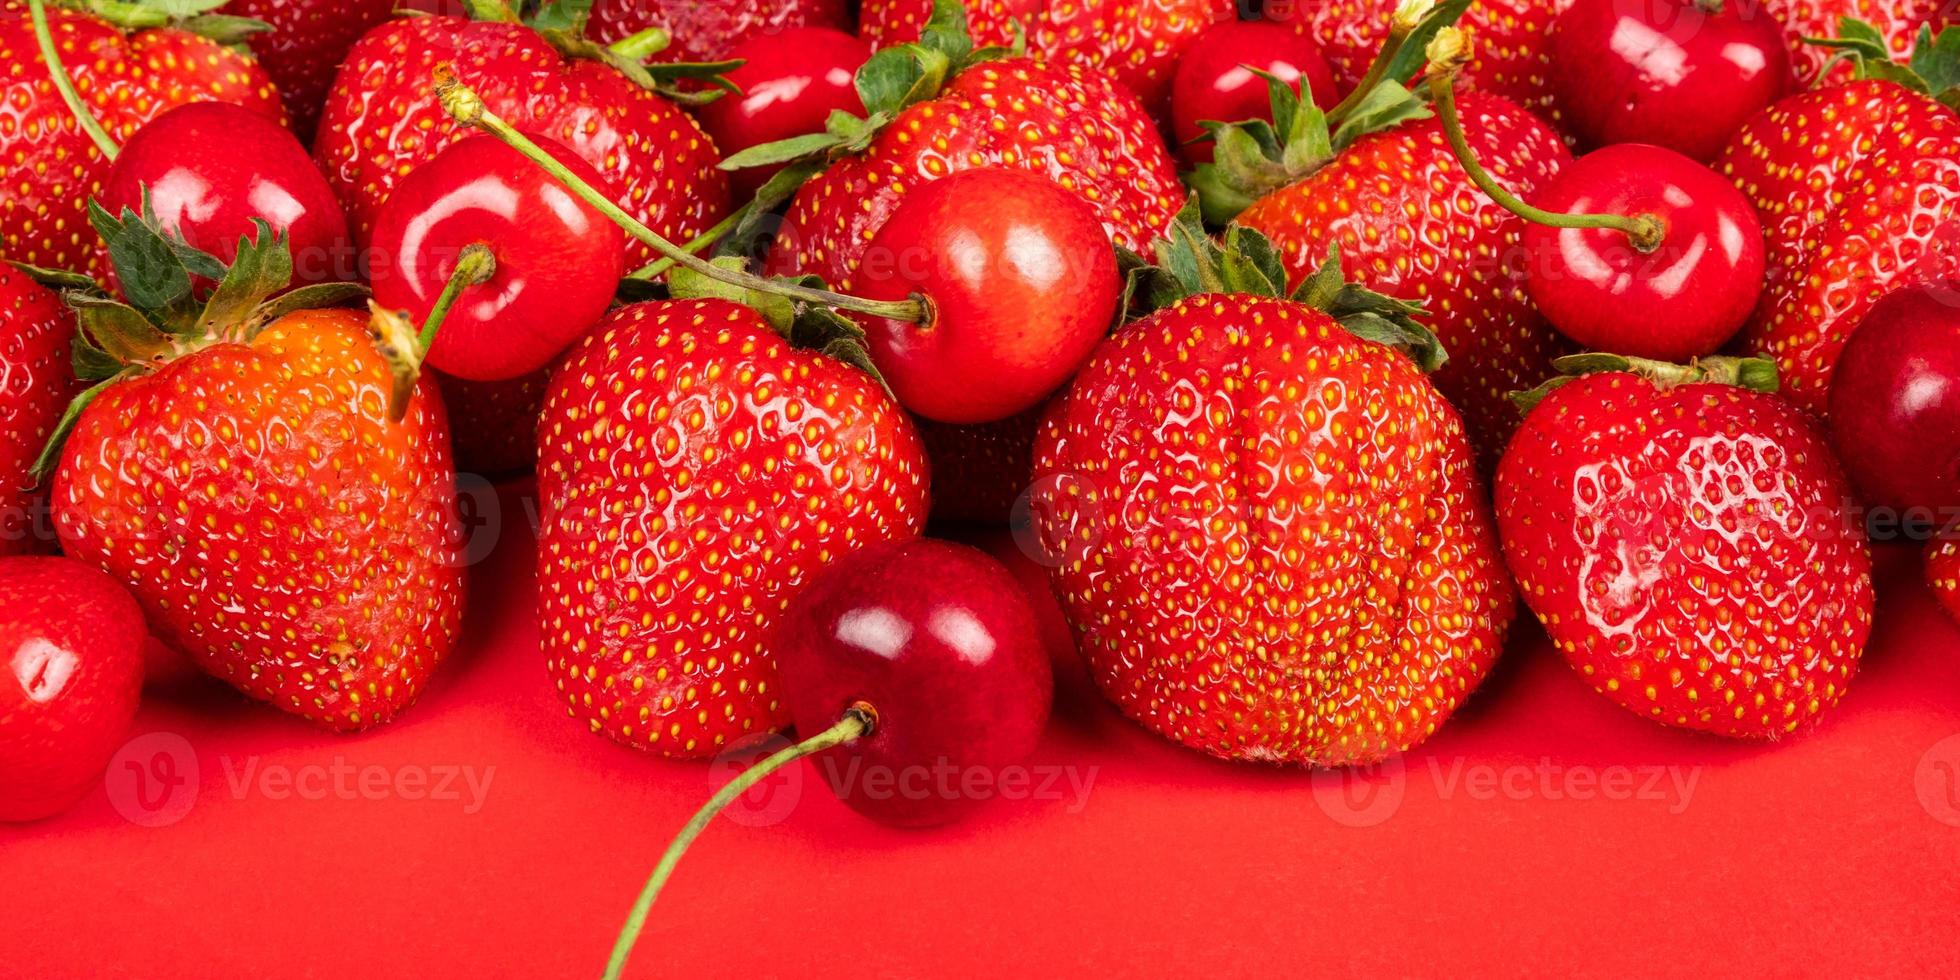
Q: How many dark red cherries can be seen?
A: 2